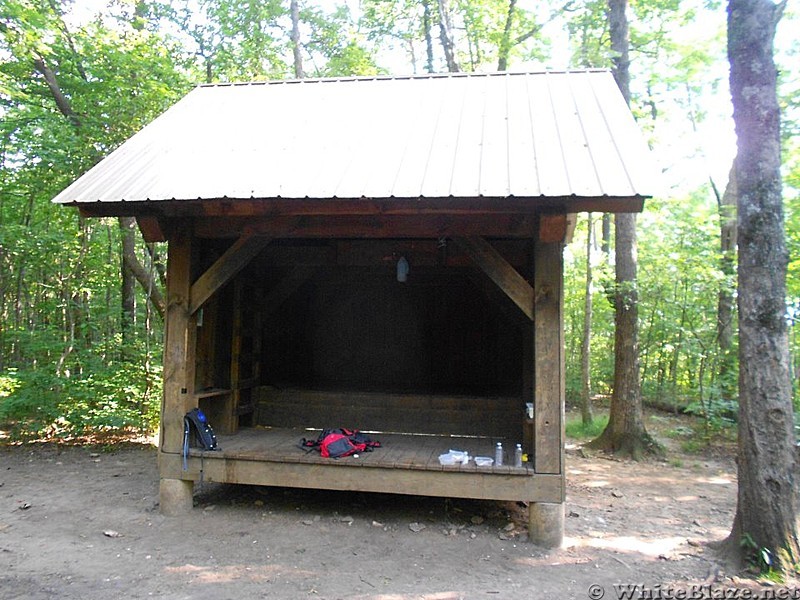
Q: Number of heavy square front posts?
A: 2